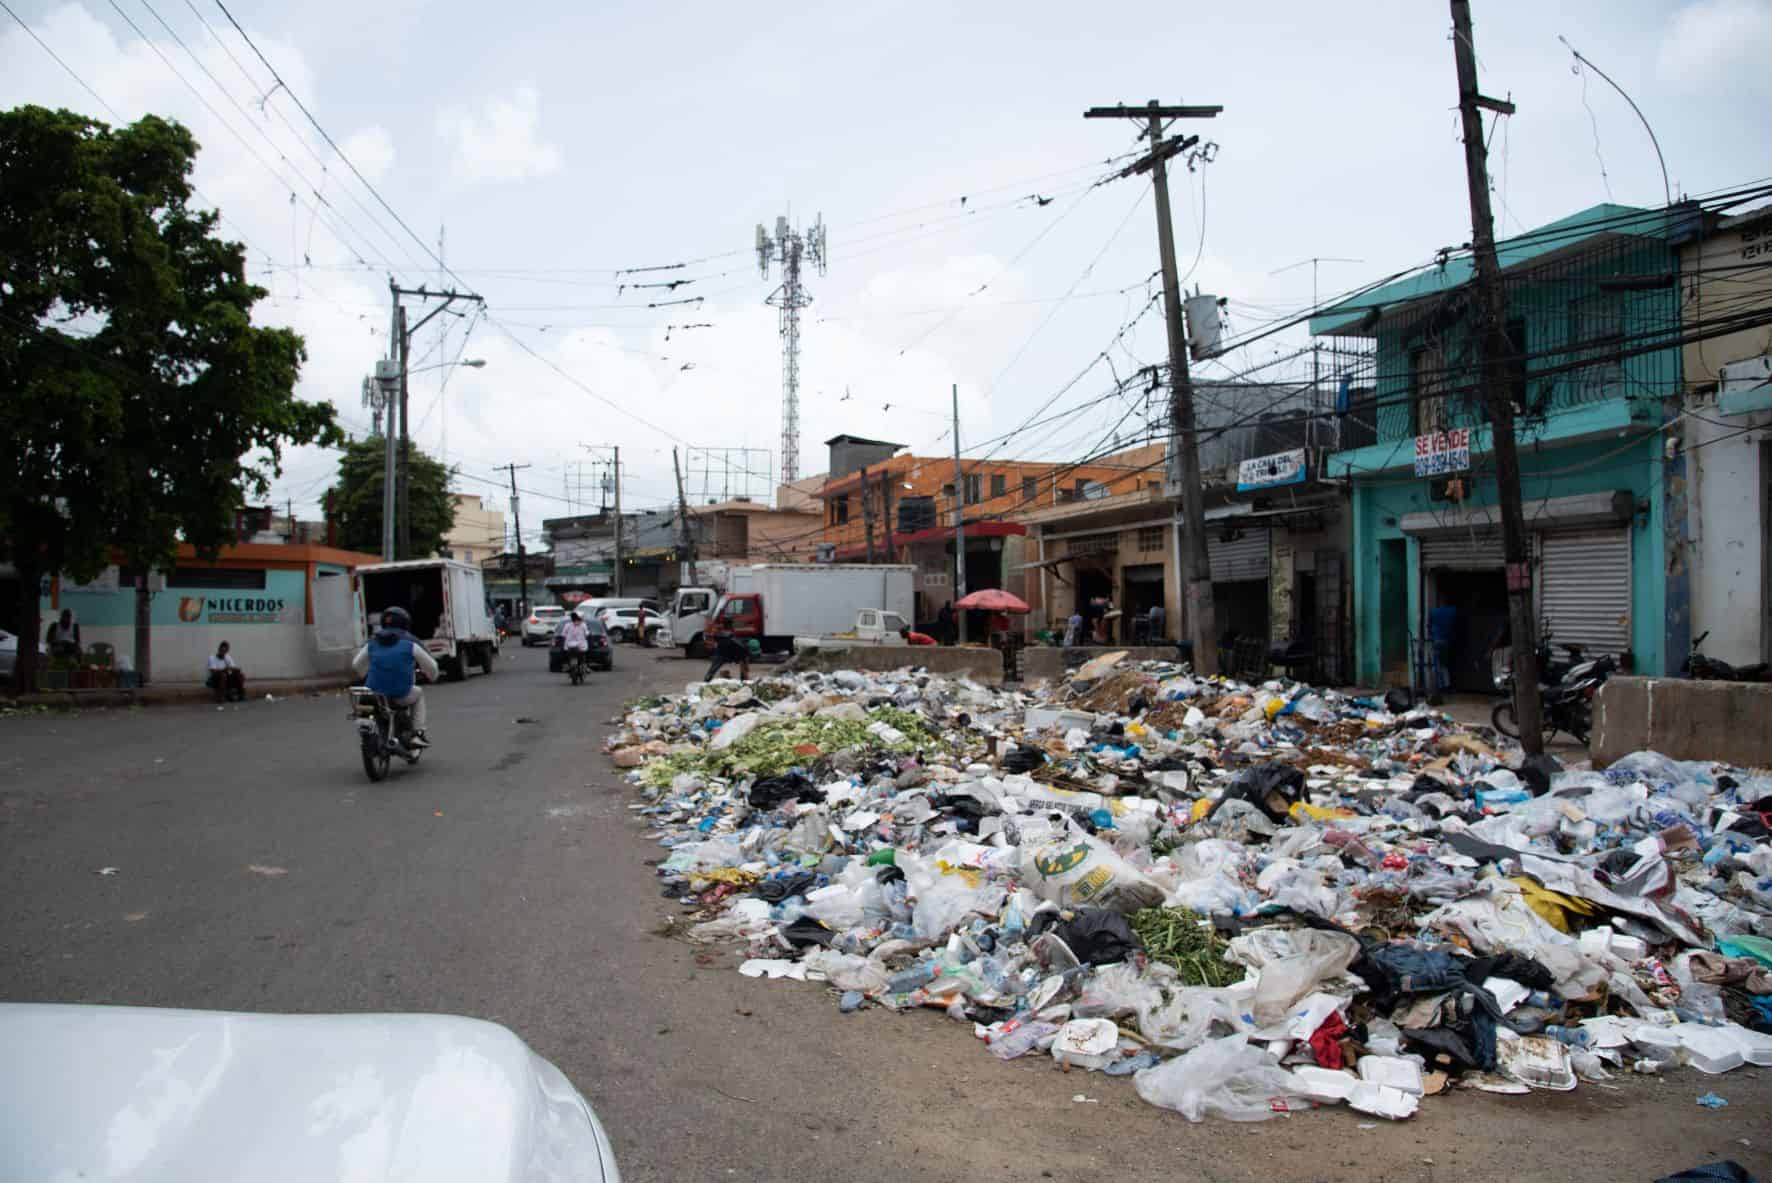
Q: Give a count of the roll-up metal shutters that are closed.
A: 1